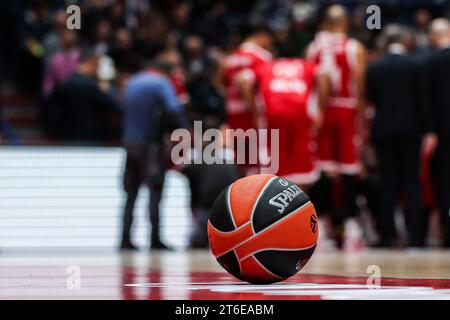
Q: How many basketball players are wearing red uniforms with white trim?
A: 3